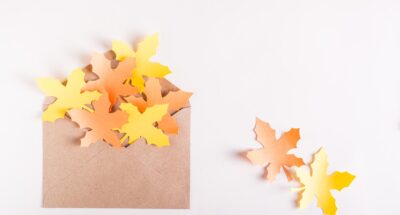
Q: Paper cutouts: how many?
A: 8